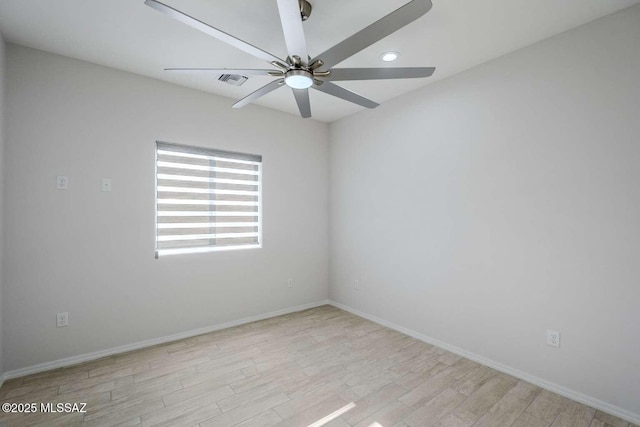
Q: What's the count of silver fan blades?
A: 8